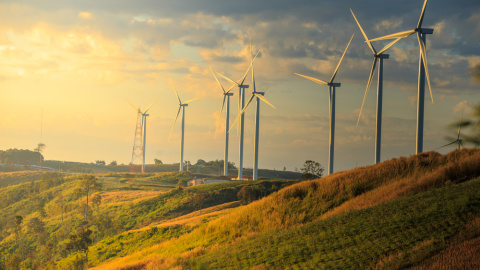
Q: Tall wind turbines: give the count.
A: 8